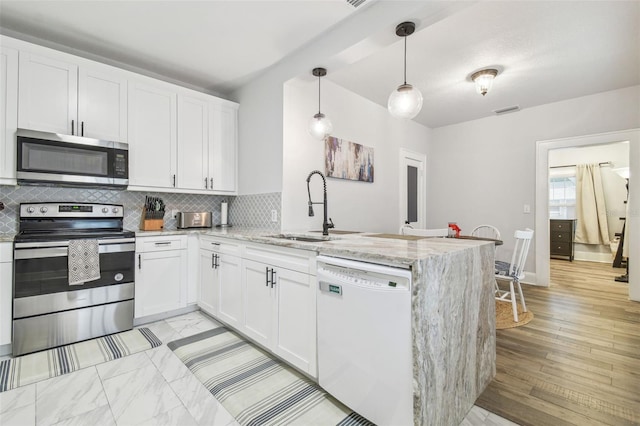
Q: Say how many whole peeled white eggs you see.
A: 0